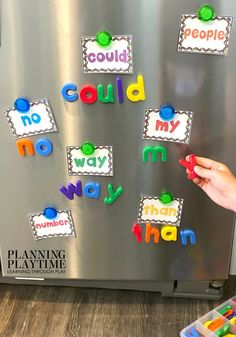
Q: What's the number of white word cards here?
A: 7